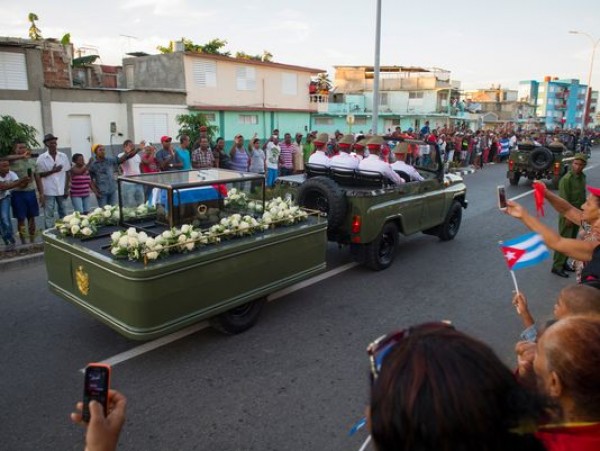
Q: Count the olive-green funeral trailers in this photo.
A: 1